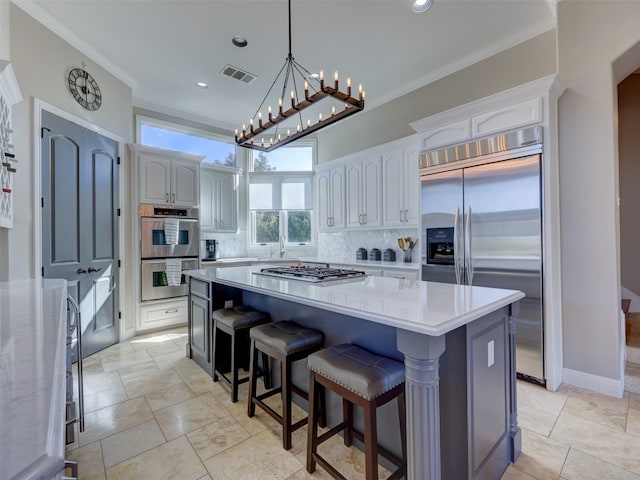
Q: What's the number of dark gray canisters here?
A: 3